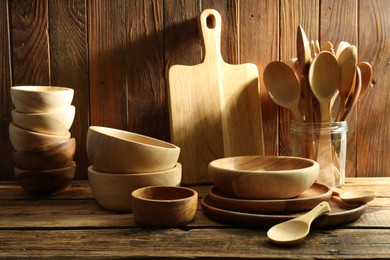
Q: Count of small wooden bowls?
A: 6